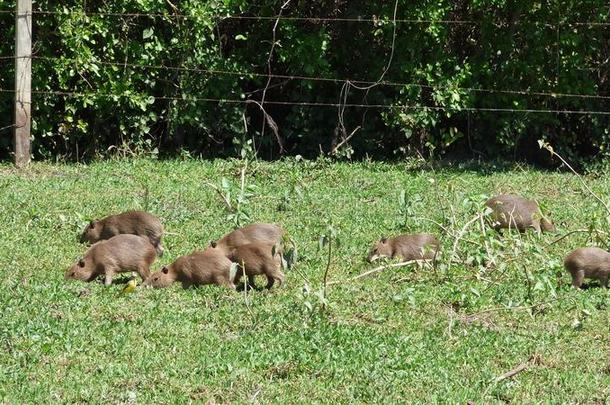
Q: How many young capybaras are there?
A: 8